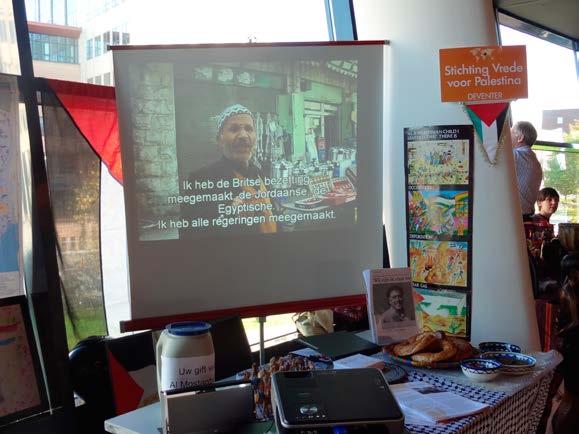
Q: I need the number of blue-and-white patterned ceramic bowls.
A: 3